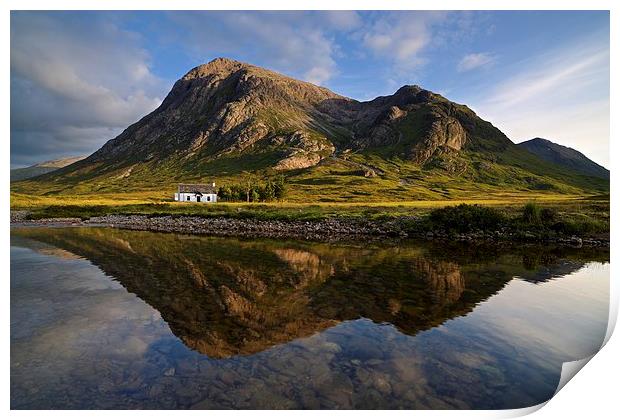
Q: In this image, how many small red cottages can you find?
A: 0